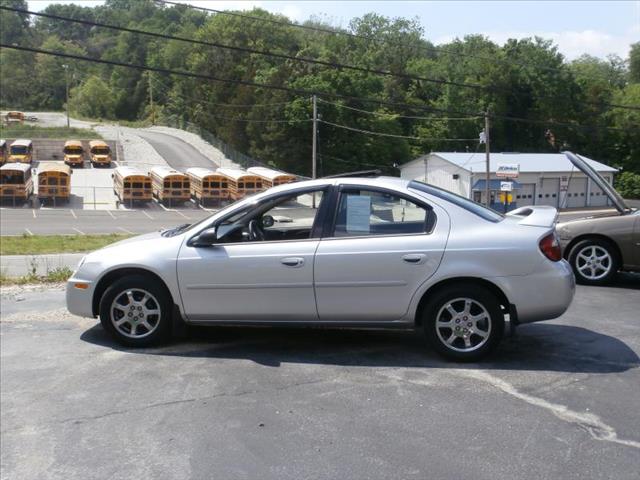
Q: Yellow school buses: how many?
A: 11